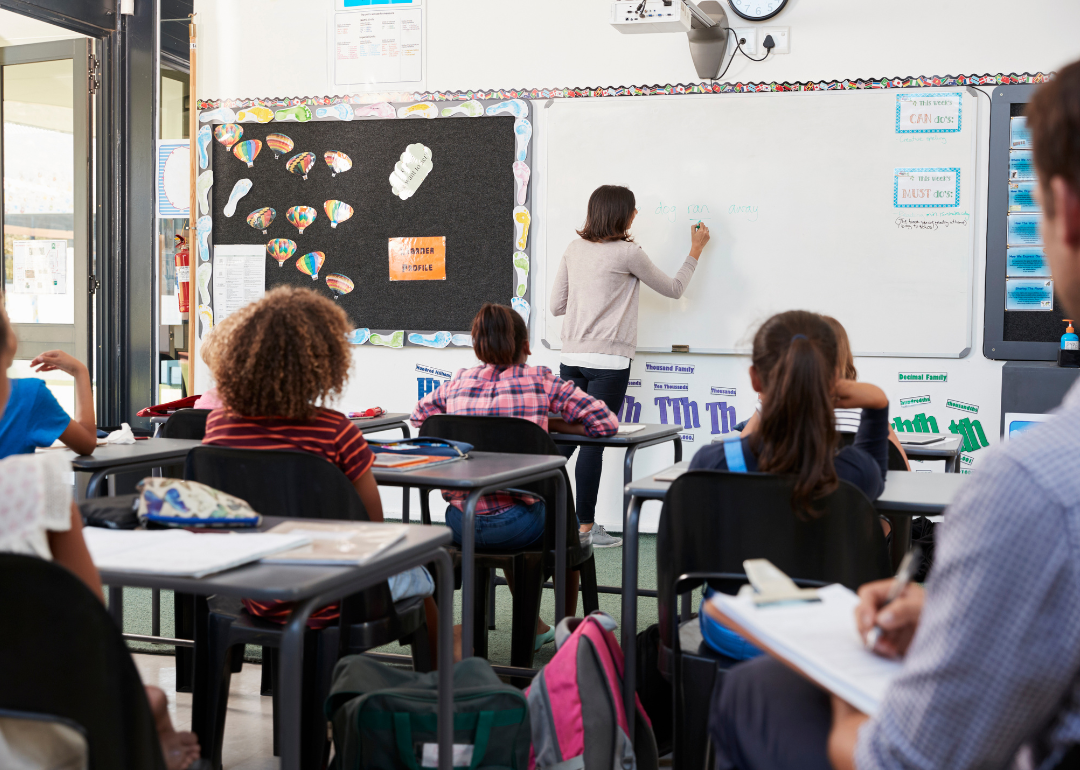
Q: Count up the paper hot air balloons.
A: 11